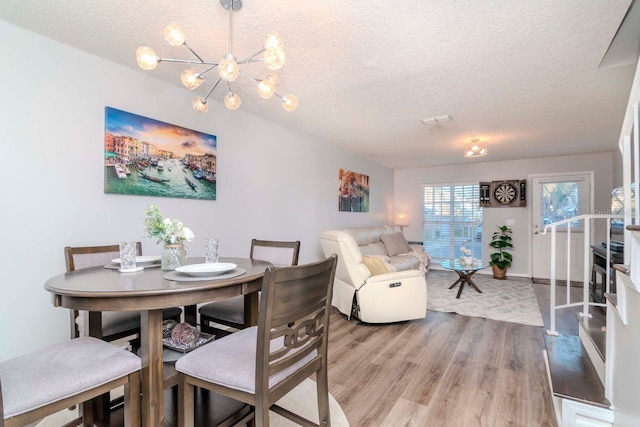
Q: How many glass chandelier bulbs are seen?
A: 11